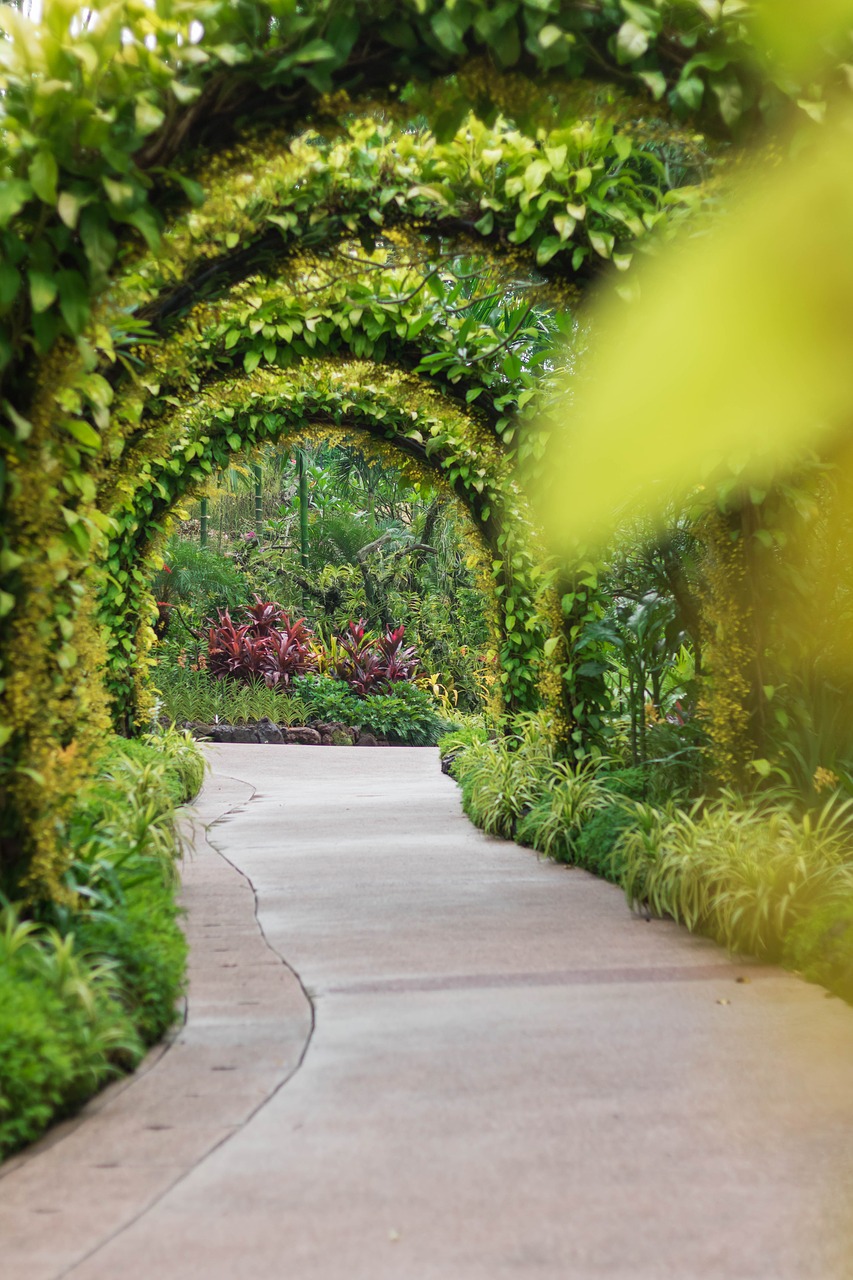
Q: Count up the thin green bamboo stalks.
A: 3